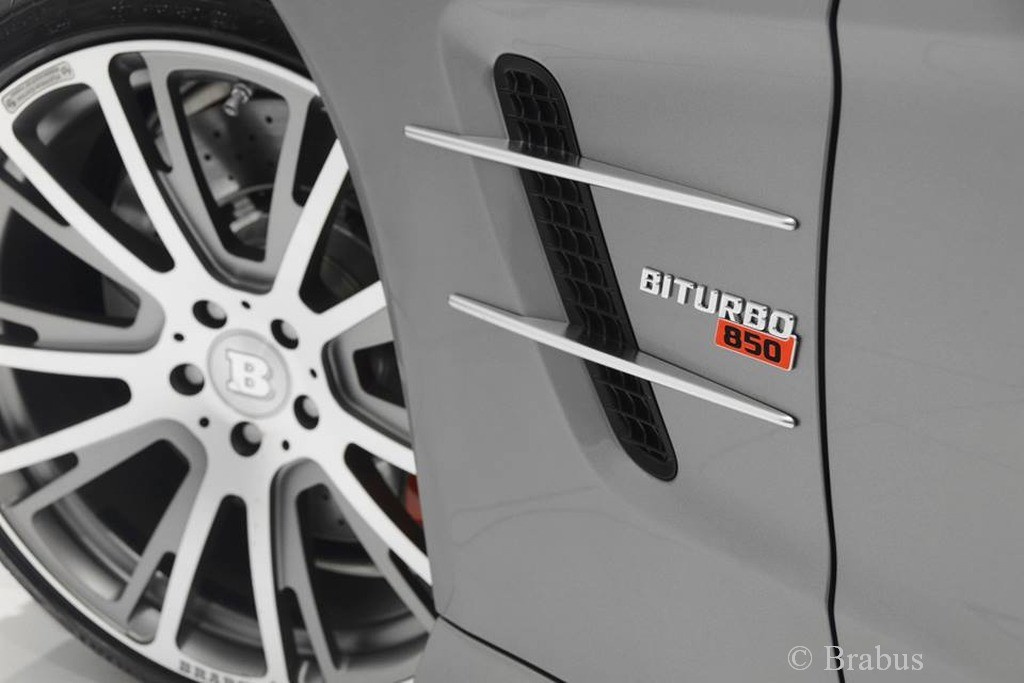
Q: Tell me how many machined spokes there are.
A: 10